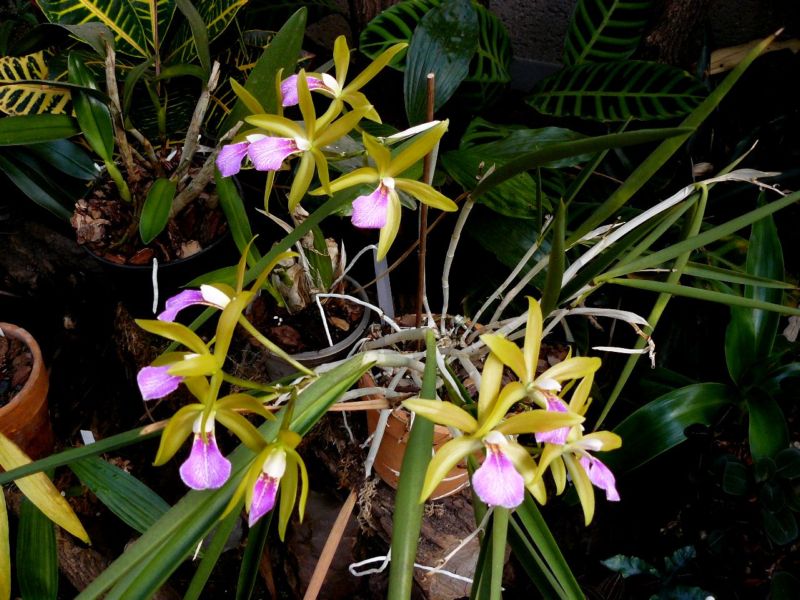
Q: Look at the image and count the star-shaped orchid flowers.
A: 11